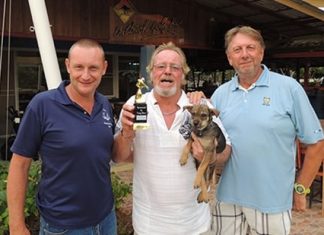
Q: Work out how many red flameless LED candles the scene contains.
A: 0